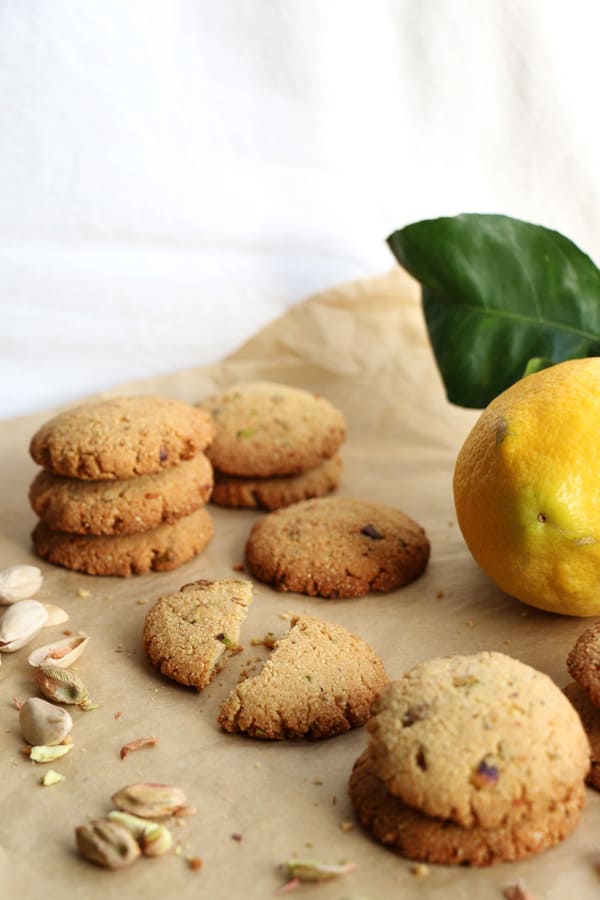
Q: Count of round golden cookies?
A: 11